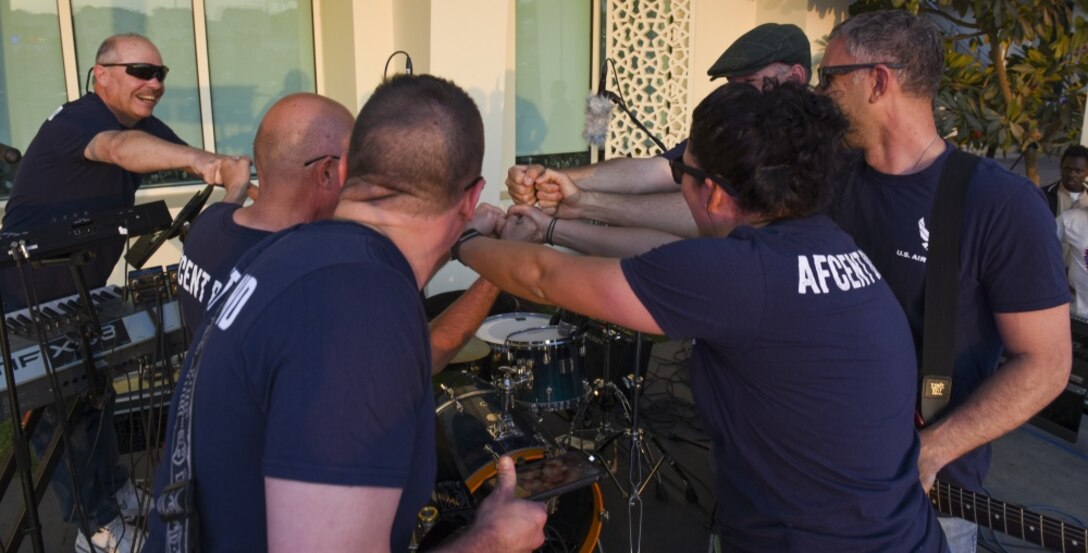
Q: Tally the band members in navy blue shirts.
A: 6